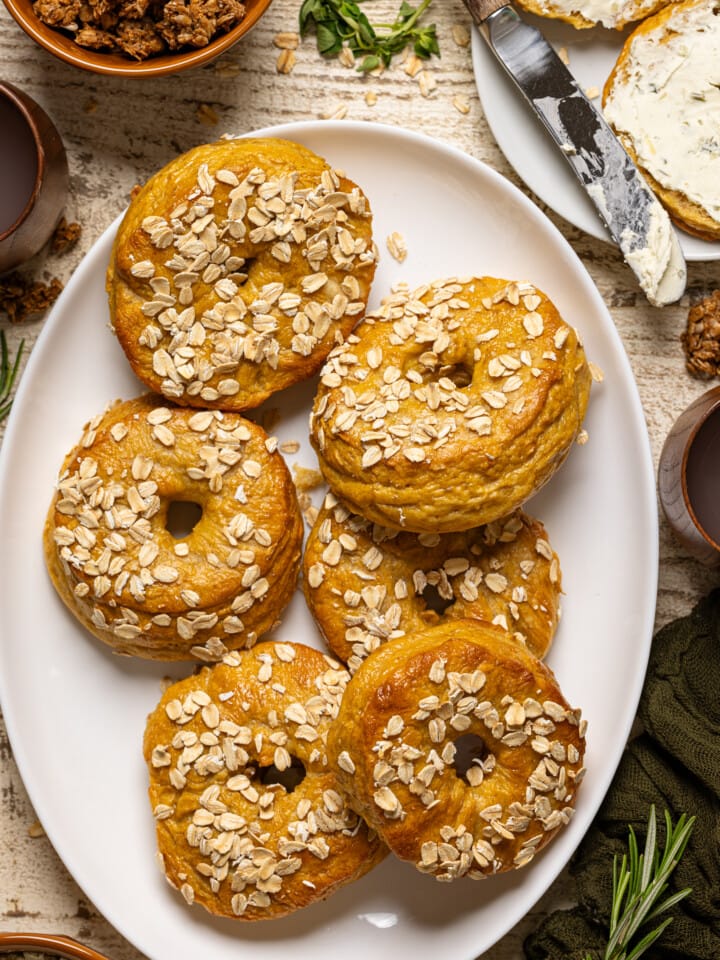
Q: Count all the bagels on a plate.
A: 6